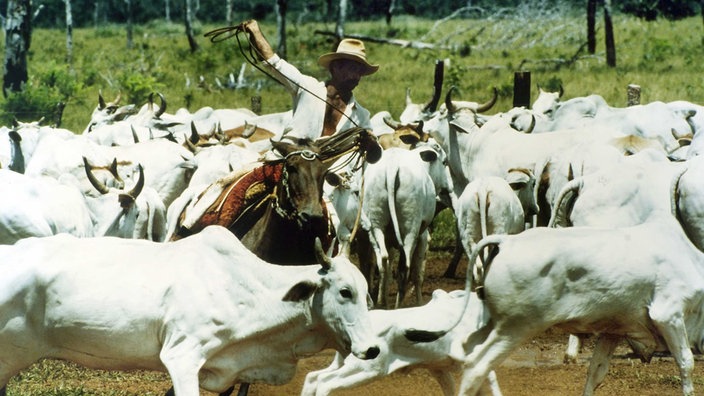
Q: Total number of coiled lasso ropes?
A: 1